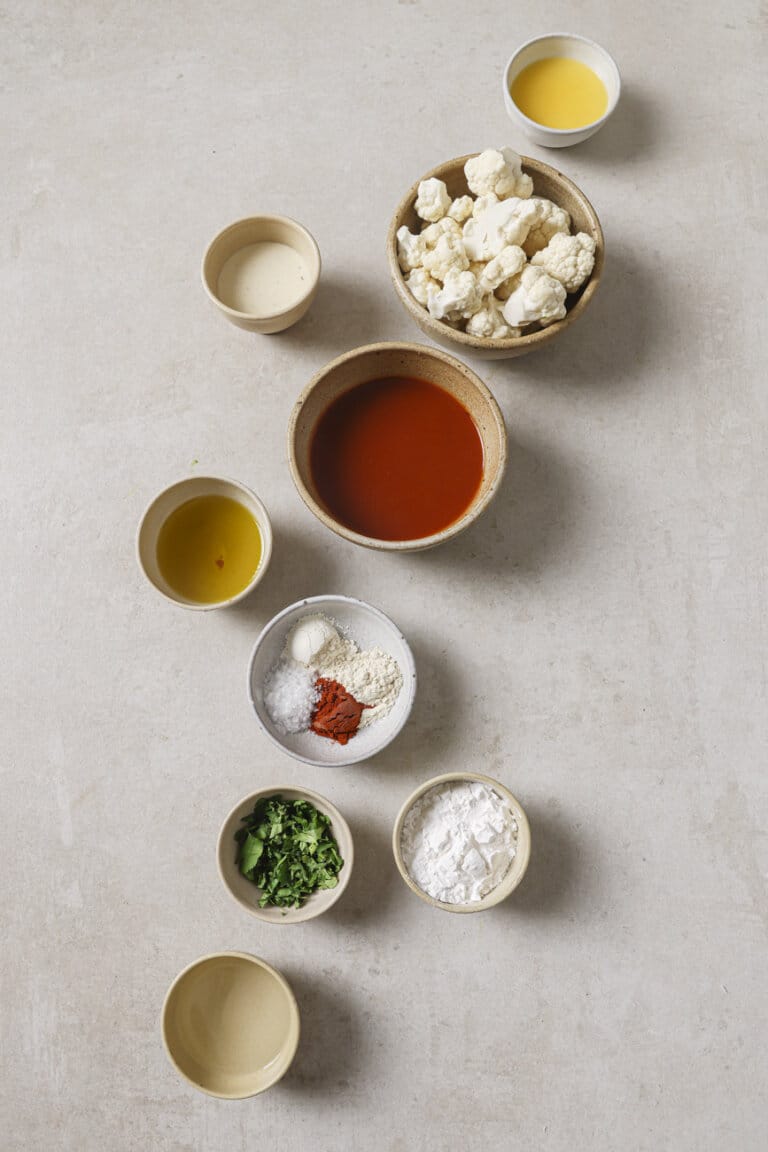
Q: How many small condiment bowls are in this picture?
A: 7